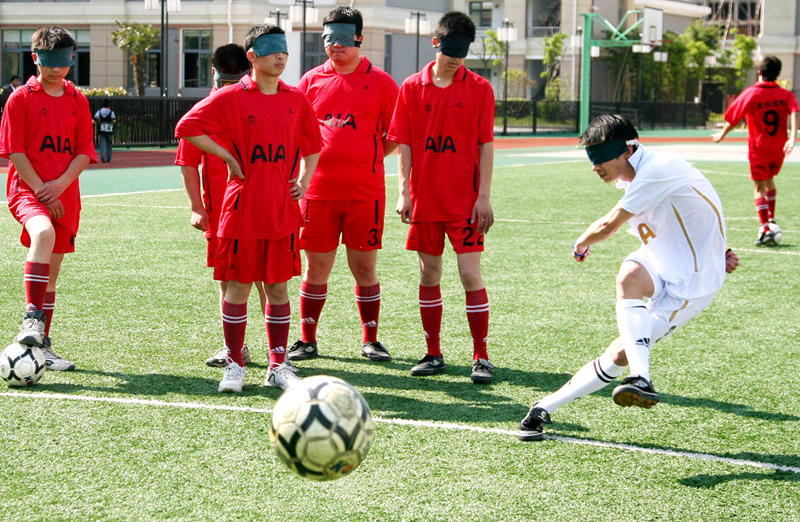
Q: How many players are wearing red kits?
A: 6